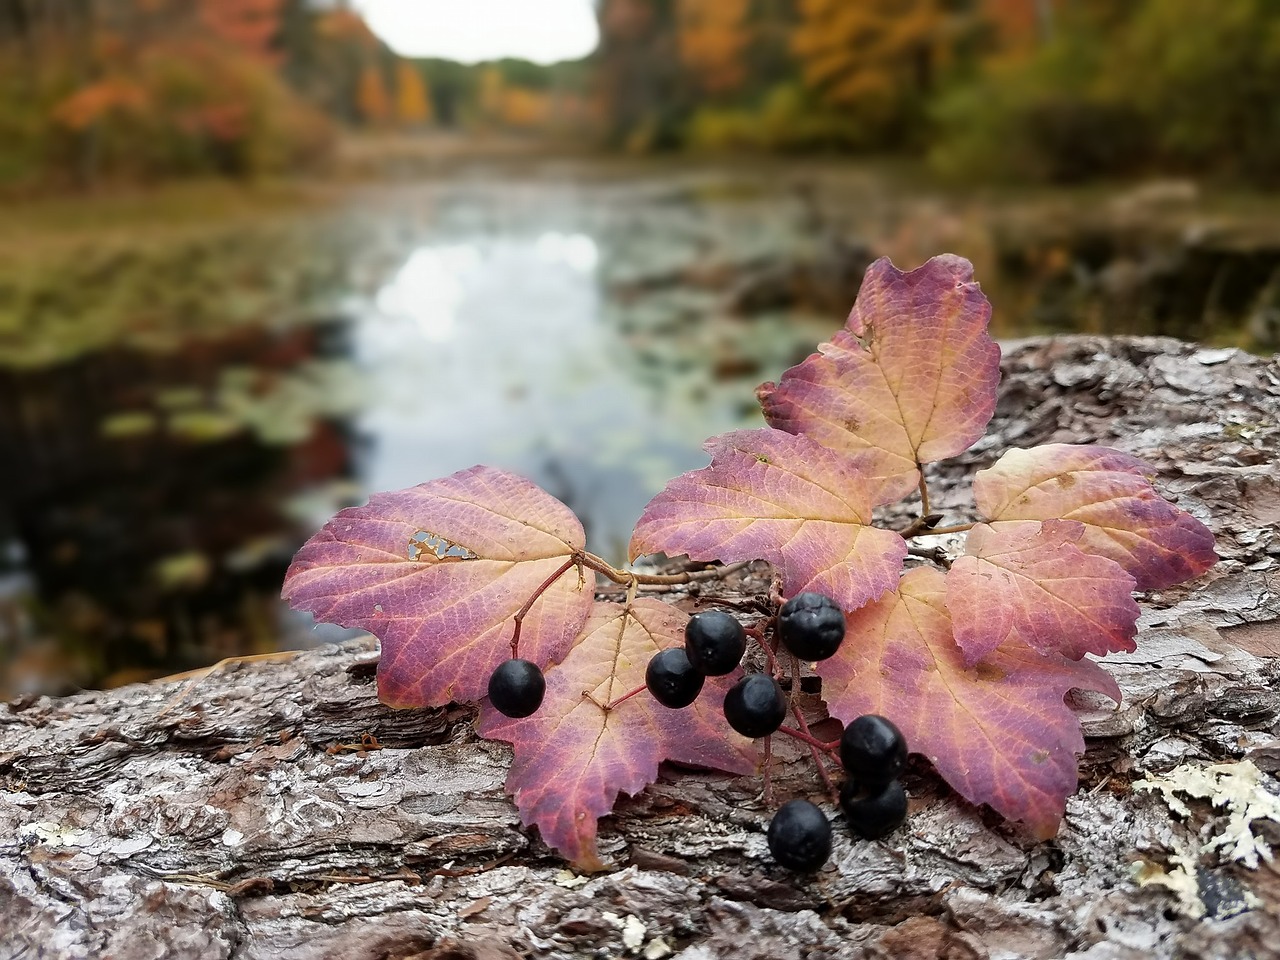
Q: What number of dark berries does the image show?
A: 8